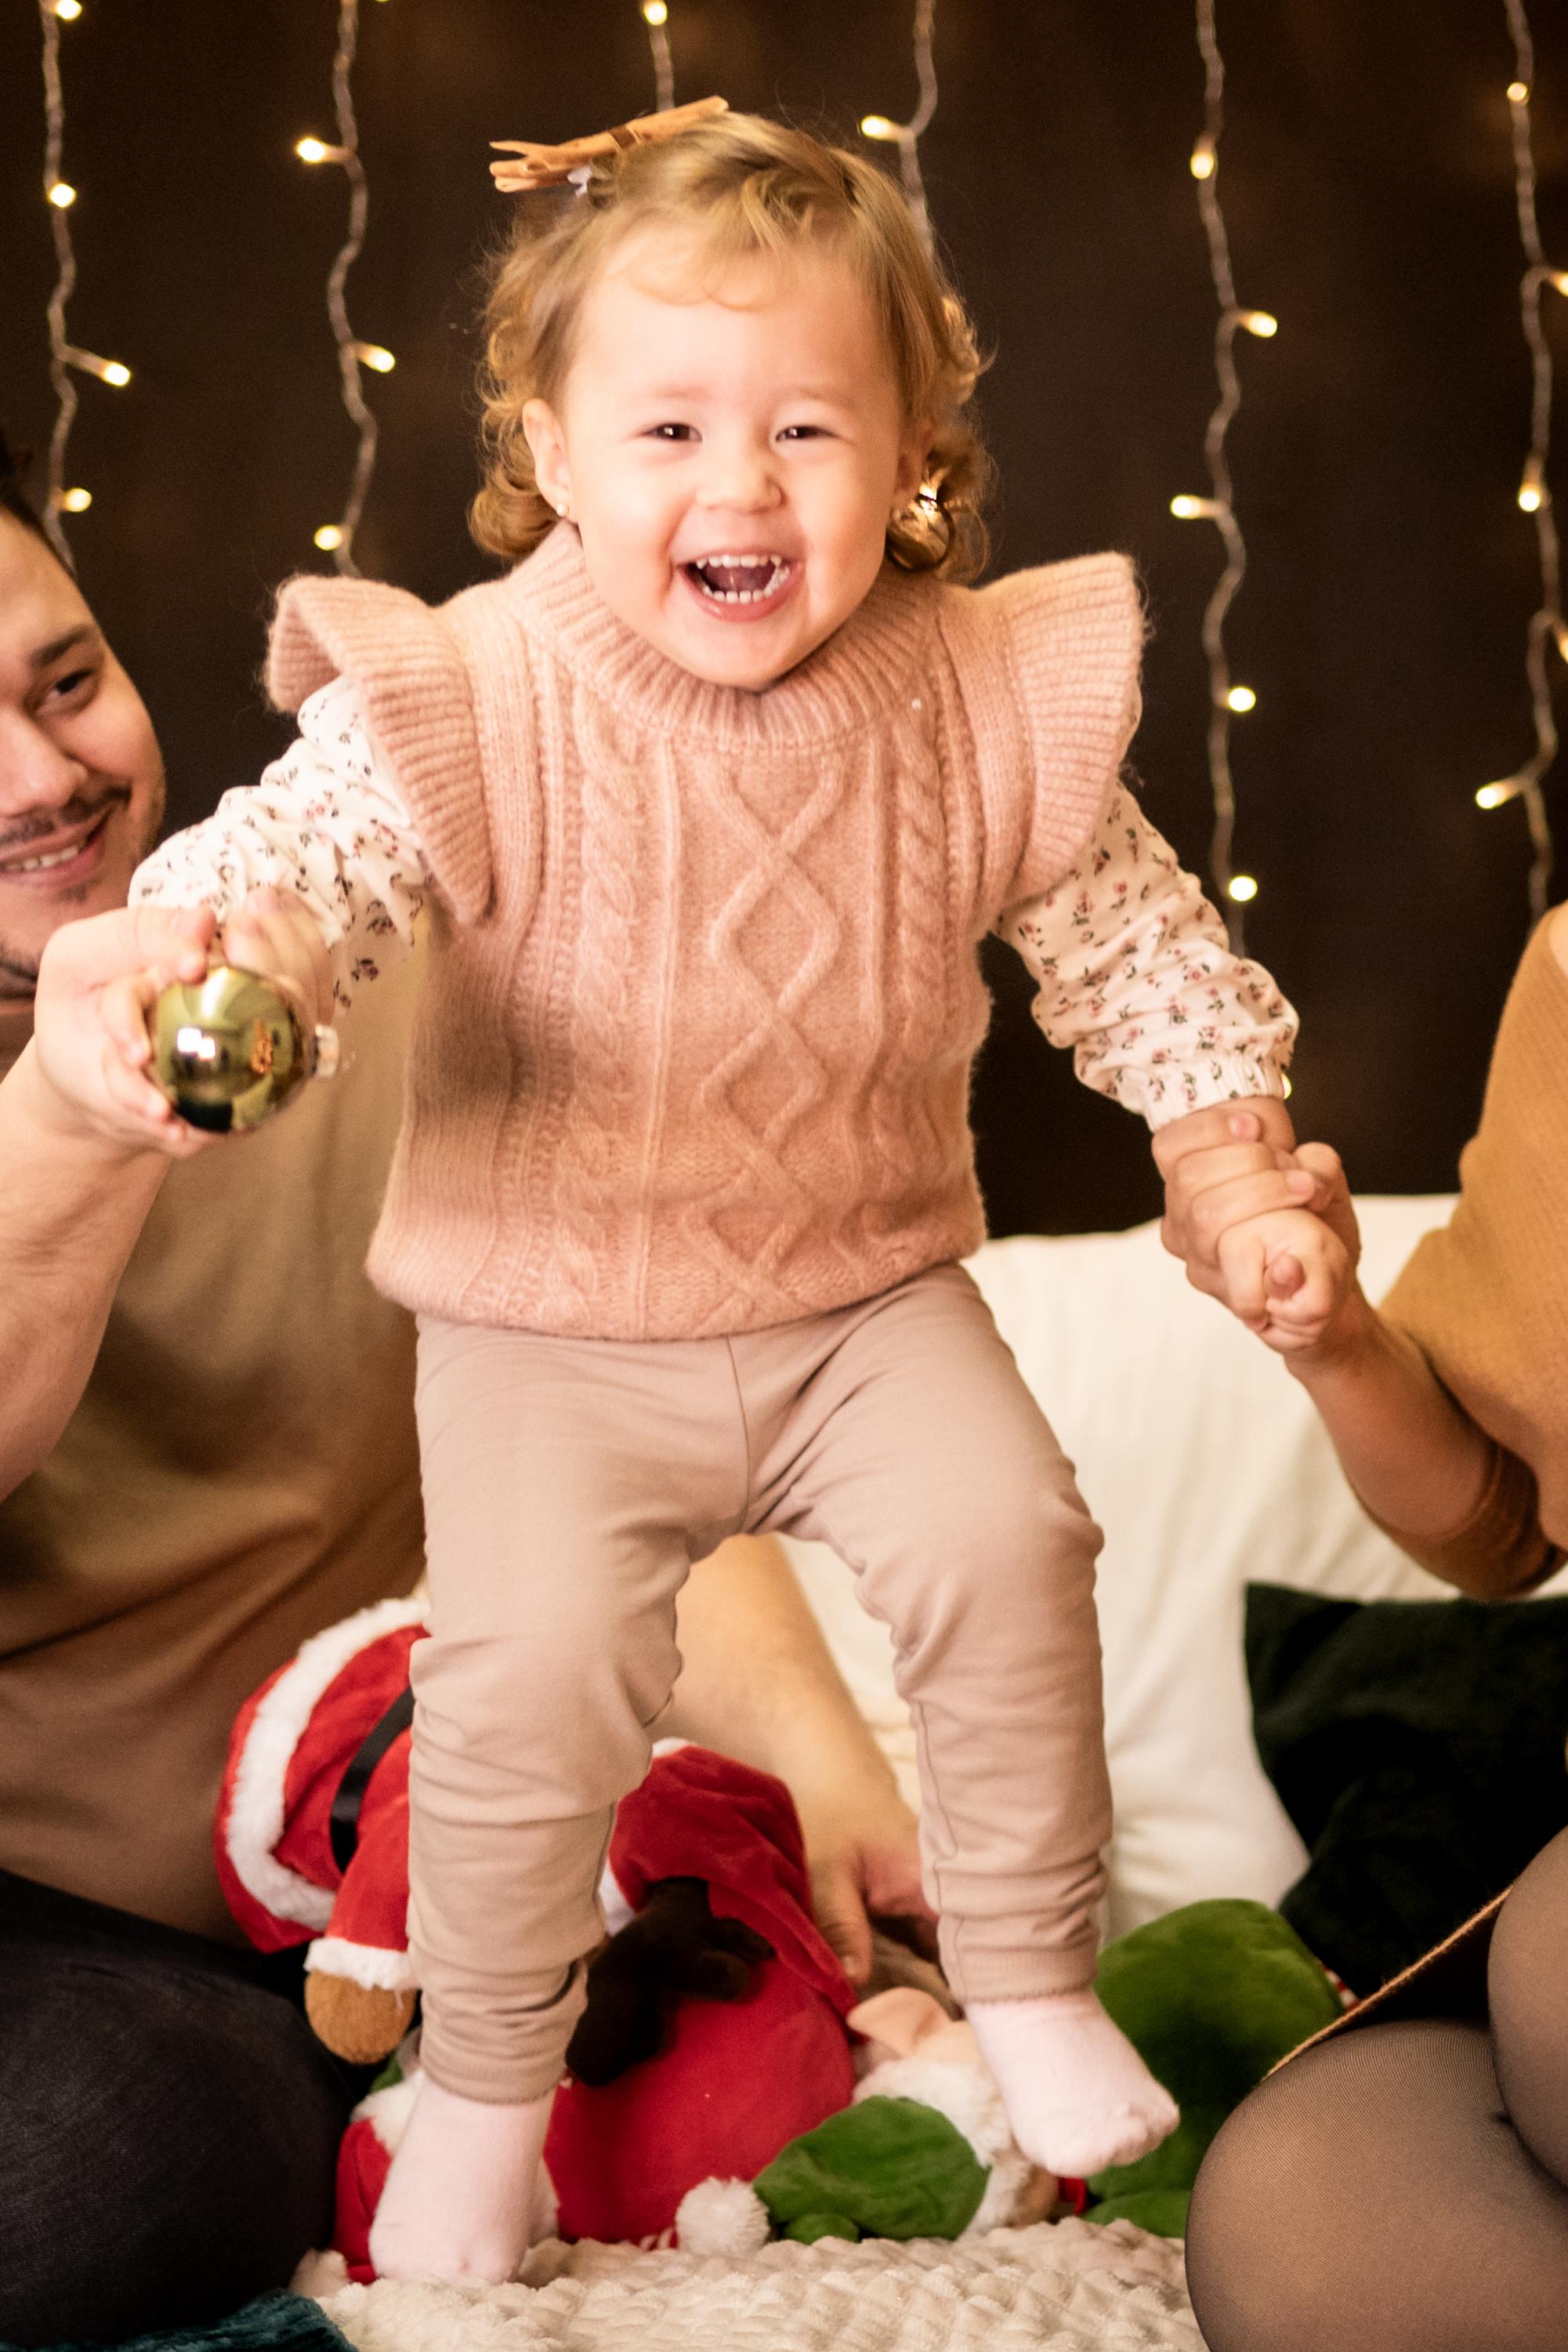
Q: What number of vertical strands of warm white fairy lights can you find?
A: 6